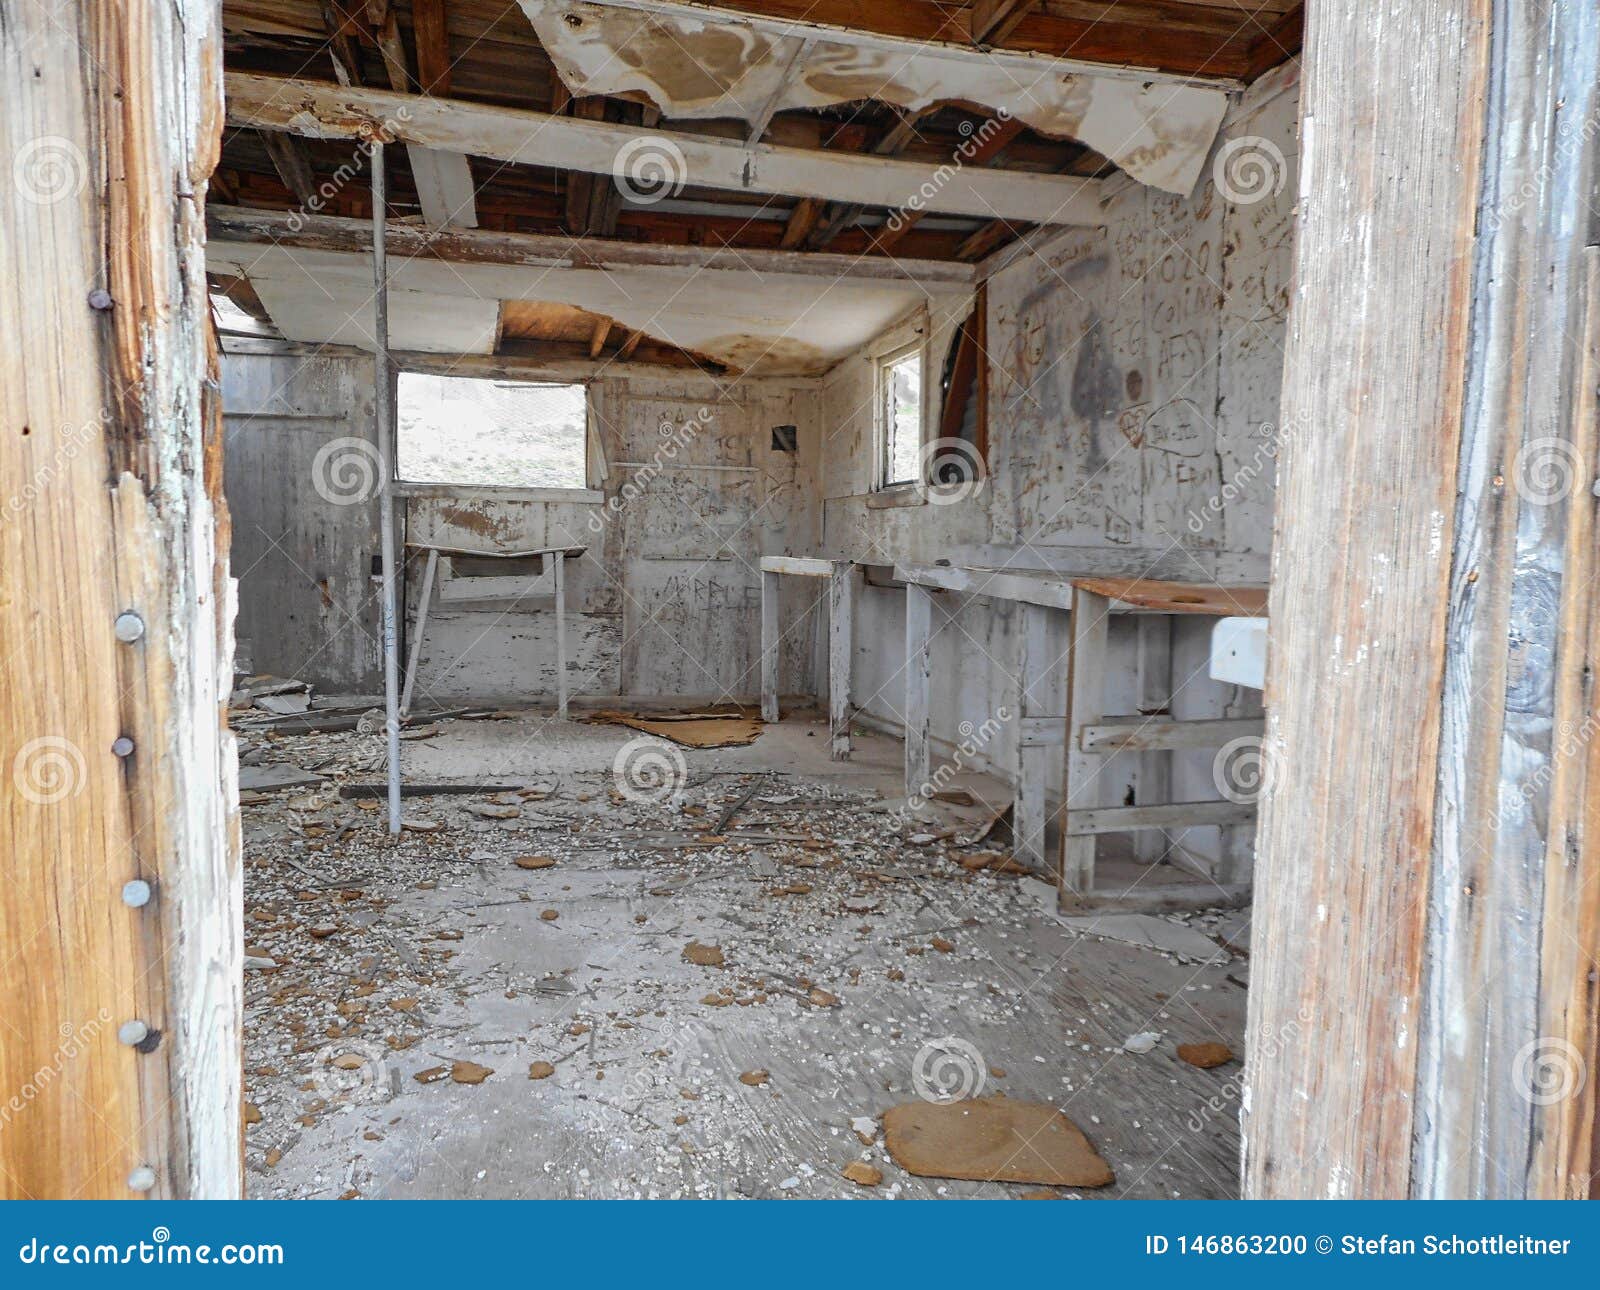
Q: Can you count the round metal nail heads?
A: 6